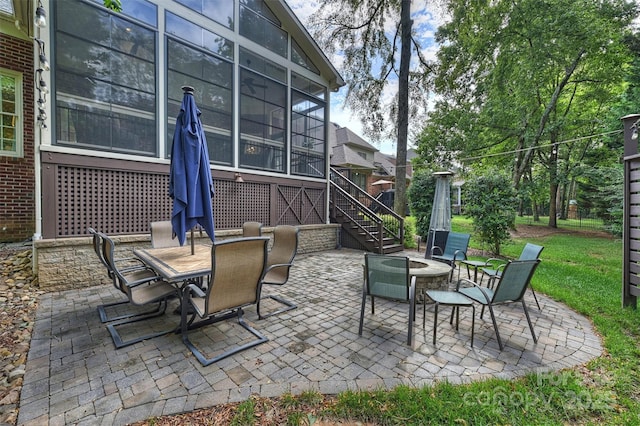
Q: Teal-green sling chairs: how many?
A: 4